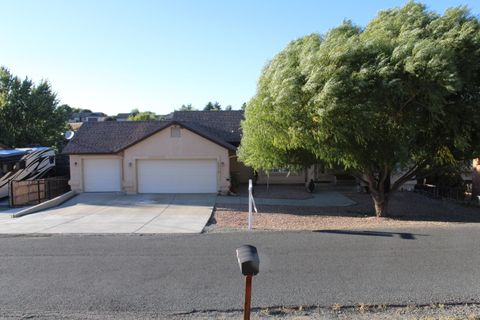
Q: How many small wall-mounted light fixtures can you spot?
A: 3